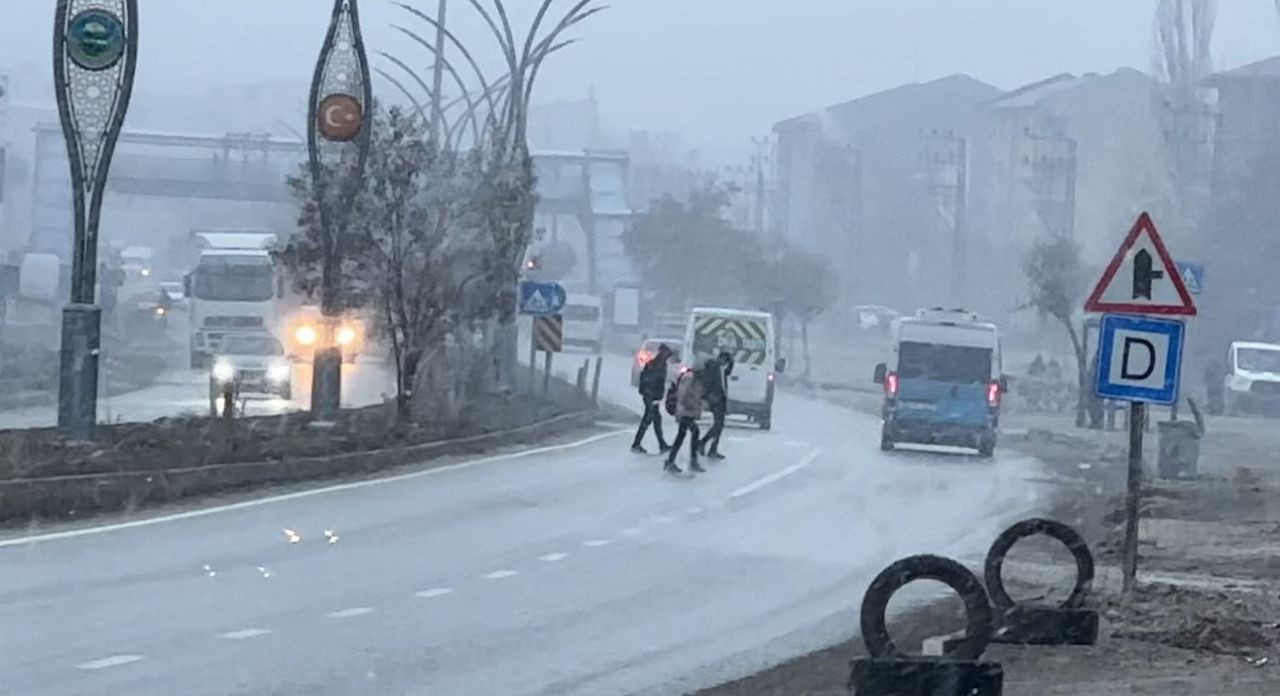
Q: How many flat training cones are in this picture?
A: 0